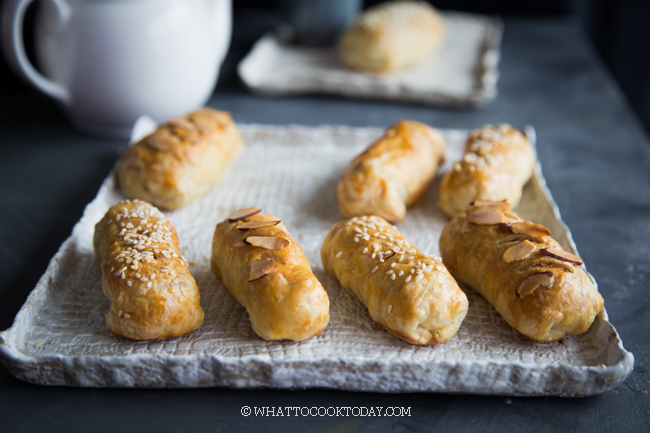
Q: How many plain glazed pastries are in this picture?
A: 1